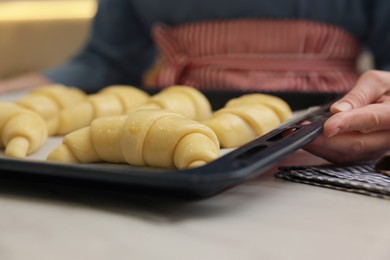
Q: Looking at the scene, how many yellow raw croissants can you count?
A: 6